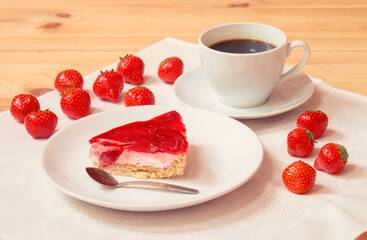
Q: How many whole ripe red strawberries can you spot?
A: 12